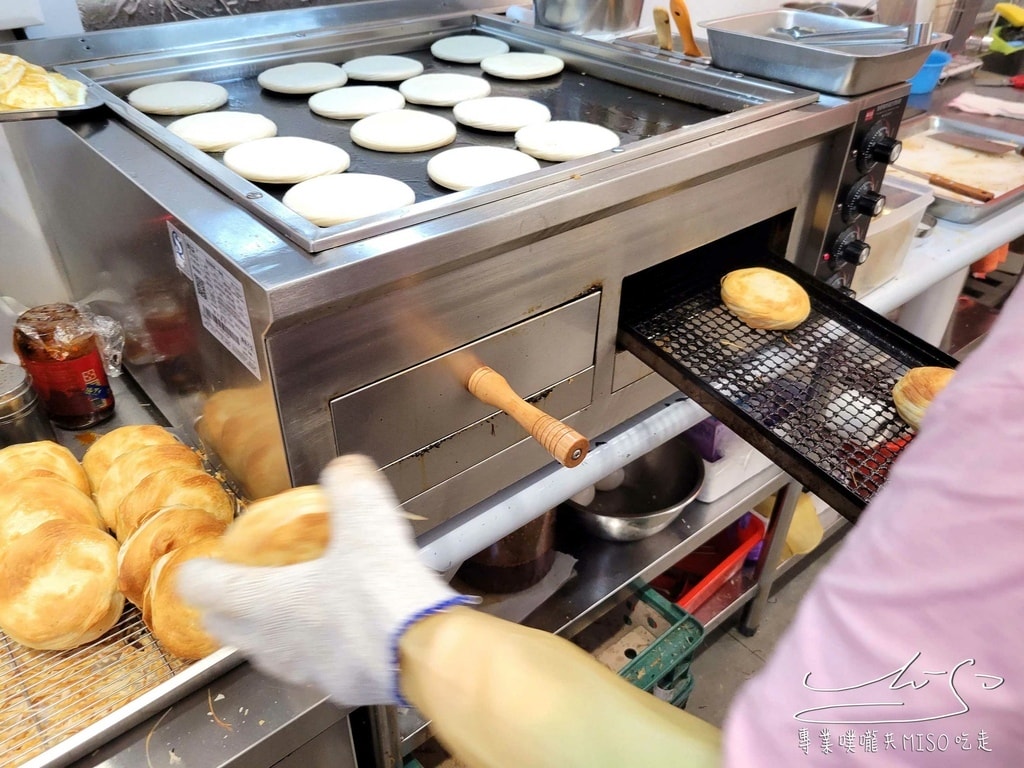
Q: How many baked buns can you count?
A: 11